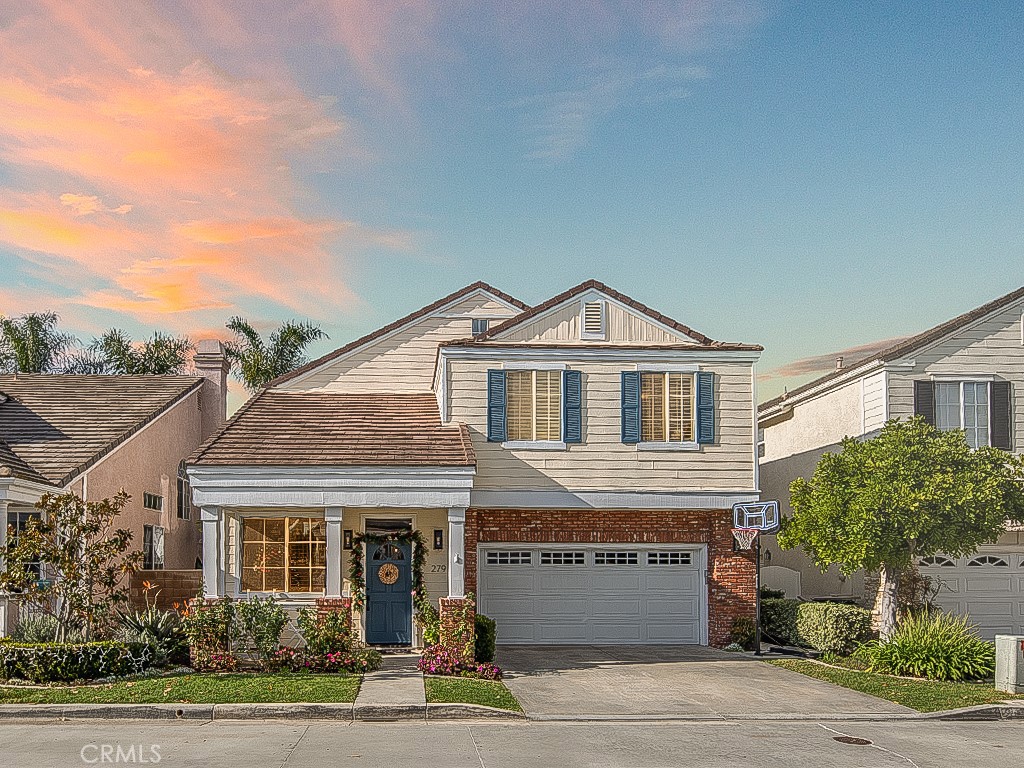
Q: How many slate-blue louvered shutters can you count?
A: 4